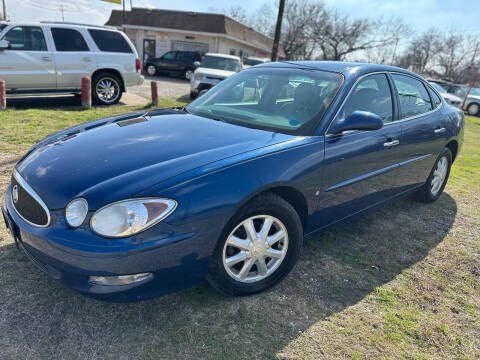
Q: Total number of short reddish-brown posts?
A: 3